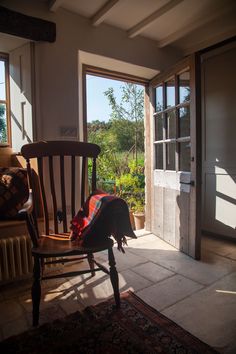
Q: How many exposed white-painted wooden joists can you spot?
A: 4